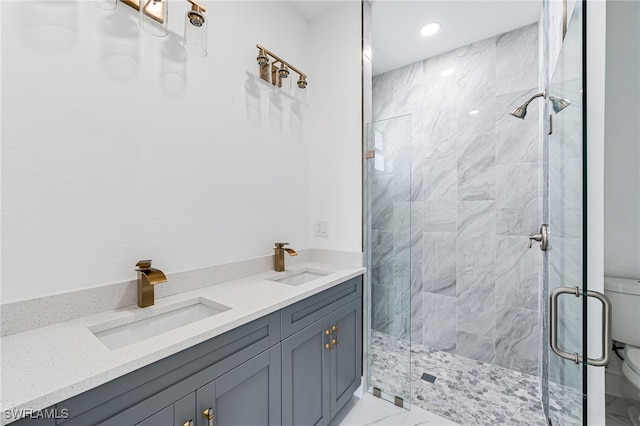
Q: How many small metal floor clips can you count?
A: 2